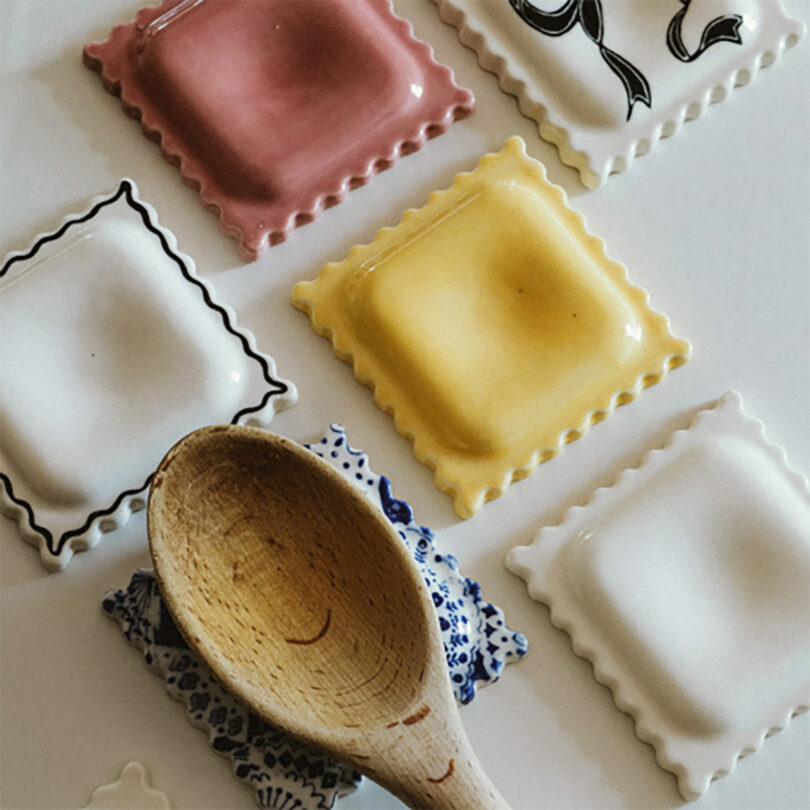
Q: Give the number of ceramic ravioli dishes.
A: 7